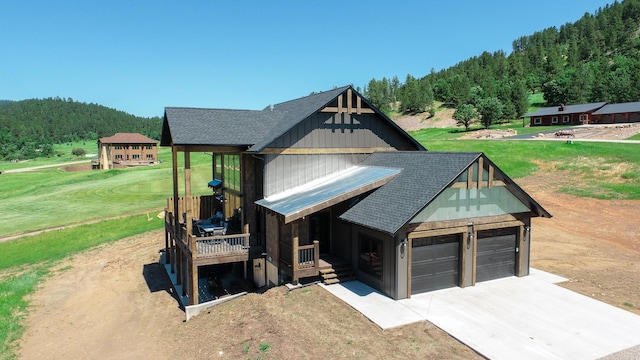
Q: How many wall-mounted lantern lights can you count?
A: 3